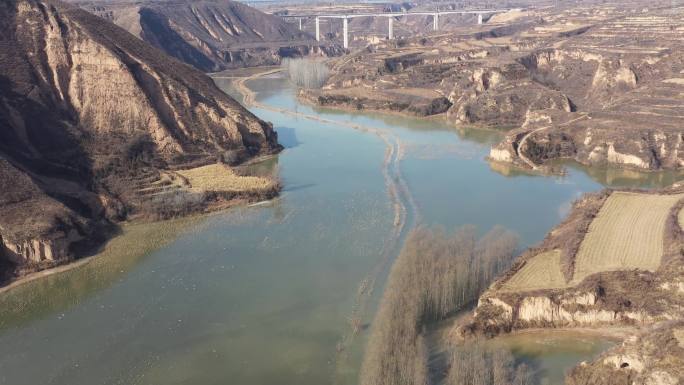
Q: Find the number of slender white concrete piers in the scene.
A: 6